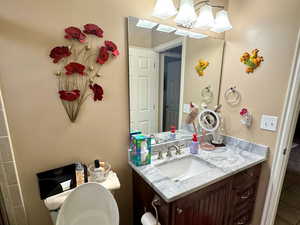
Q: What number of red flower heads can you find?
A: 8